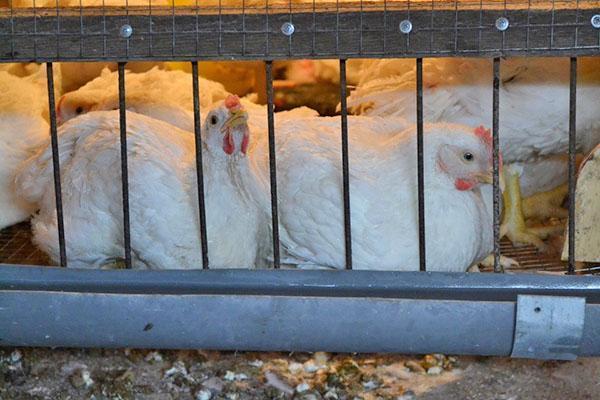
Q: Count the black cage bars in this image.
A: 8